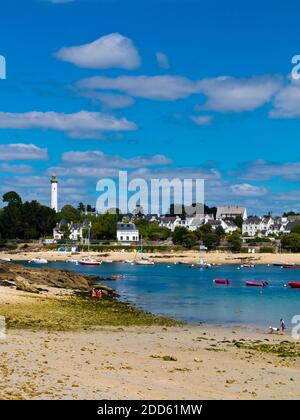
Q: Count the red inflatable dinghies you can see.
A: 3